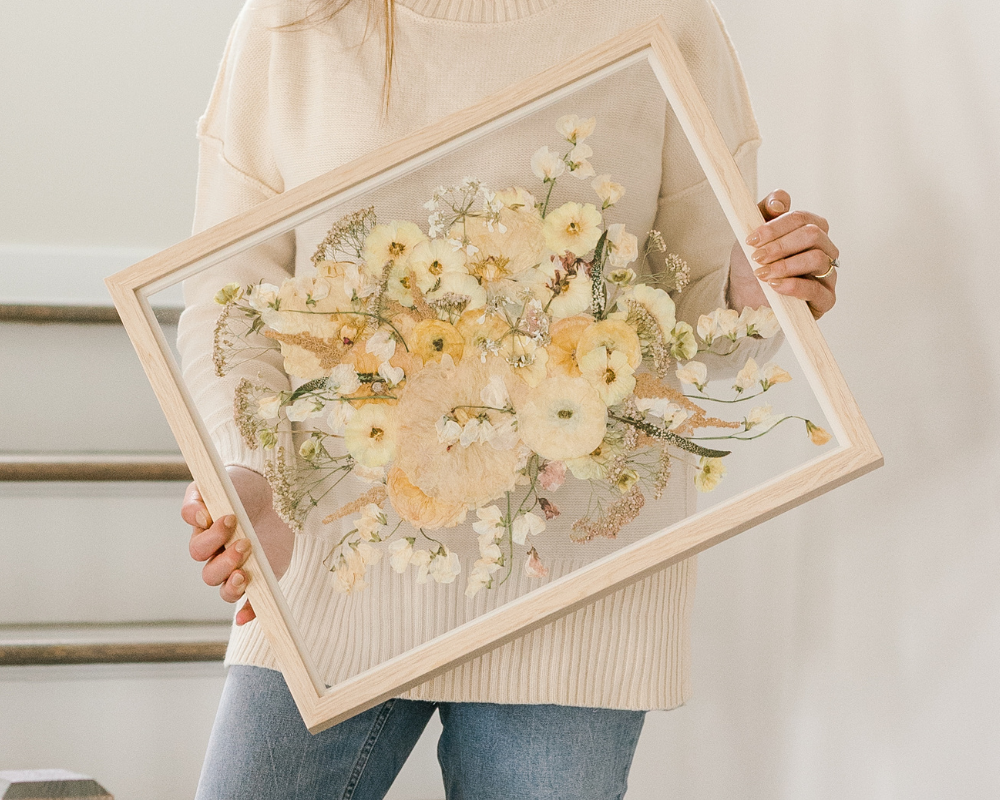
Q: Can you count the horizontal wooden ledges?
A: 3